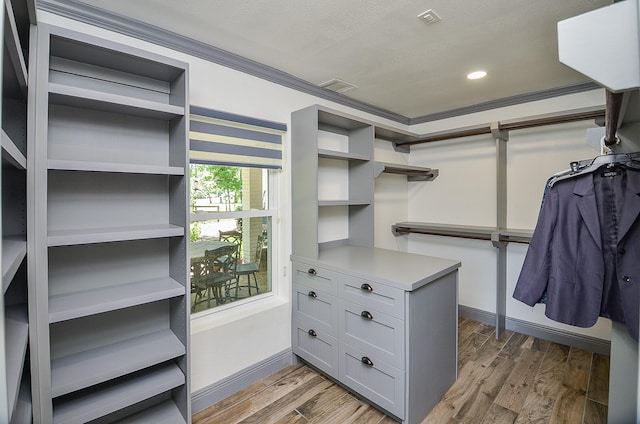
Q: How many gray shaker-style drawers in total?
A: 6